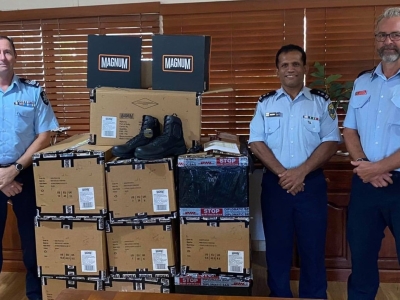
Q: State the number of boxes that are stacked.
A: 12